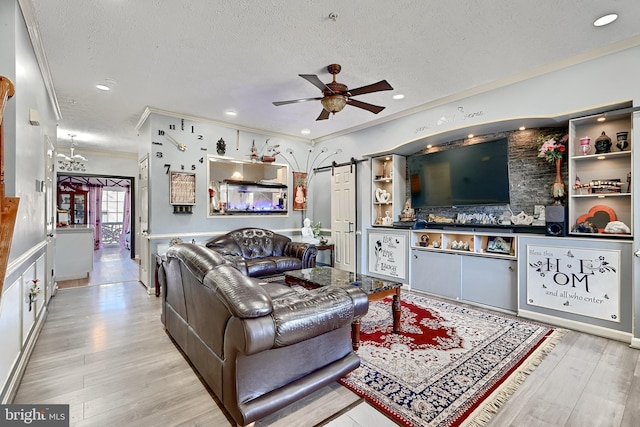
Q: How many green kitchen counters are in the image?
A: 0